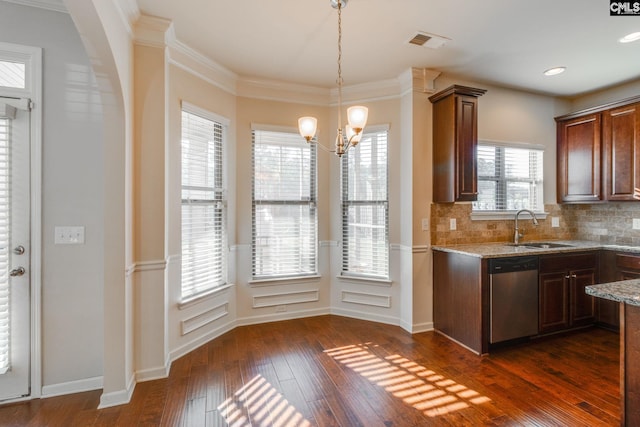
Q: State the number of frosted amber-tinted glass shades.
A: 3